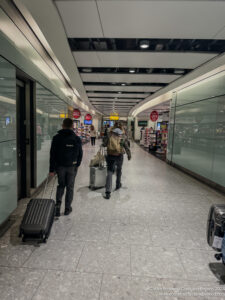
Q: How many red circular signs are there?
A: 3